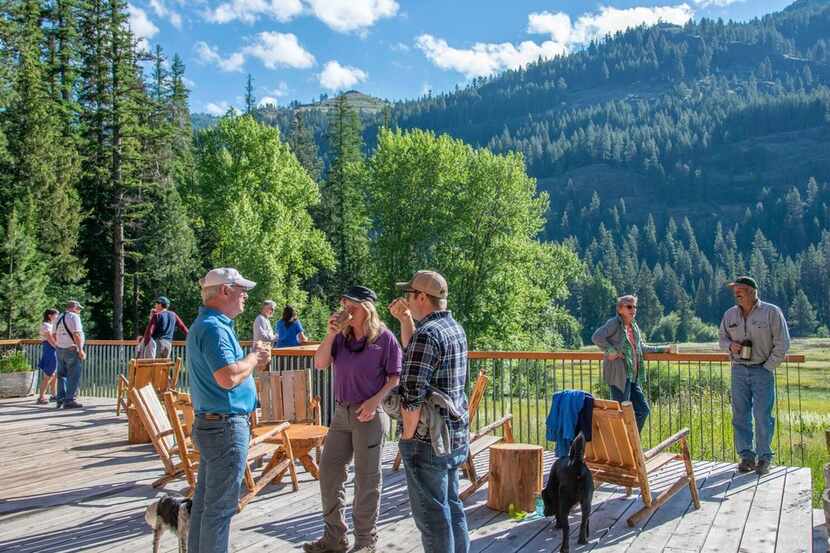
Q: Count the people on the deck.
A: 11